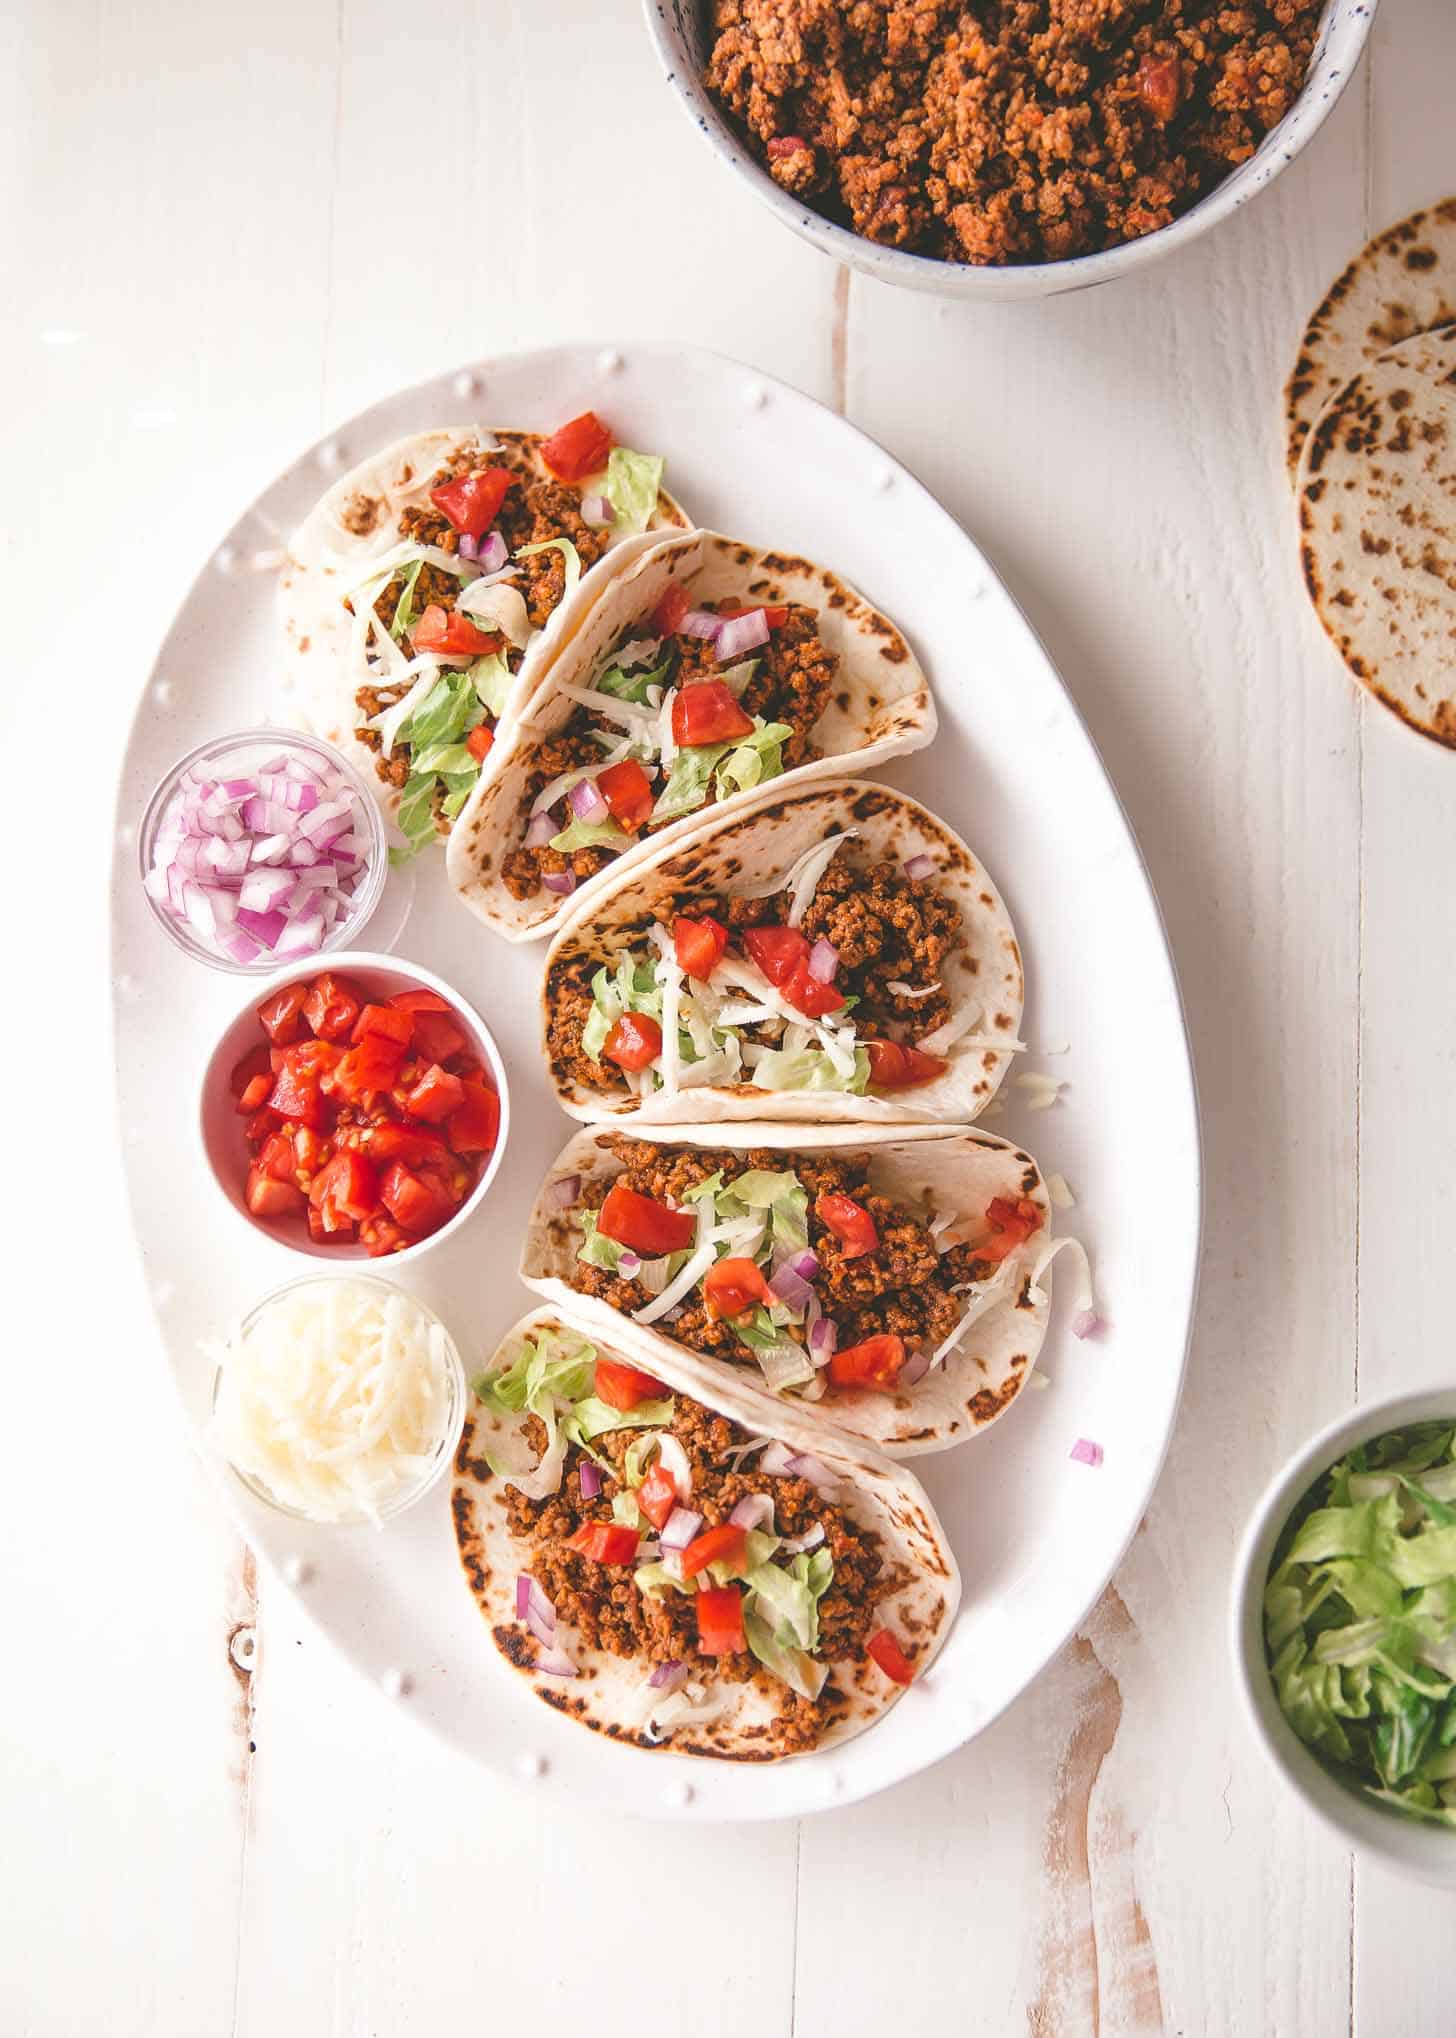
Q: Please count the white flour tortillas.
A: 7